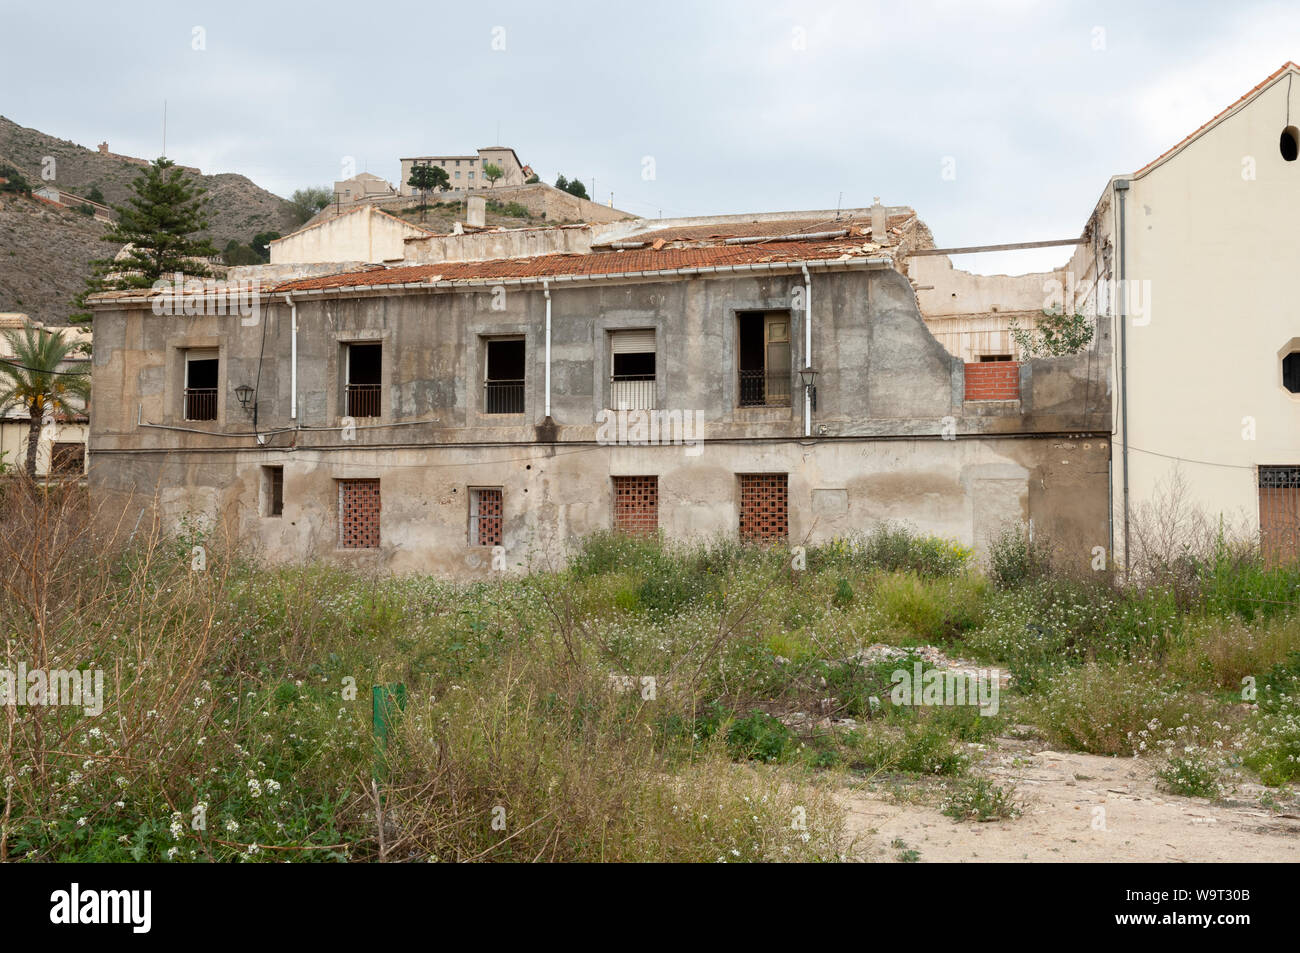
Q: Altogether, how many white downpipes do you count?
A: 3